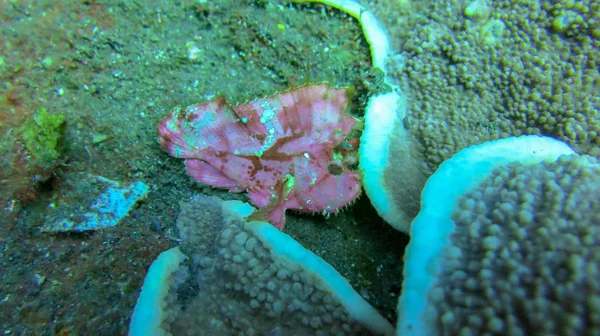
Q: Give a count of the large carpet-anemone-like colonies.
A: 3